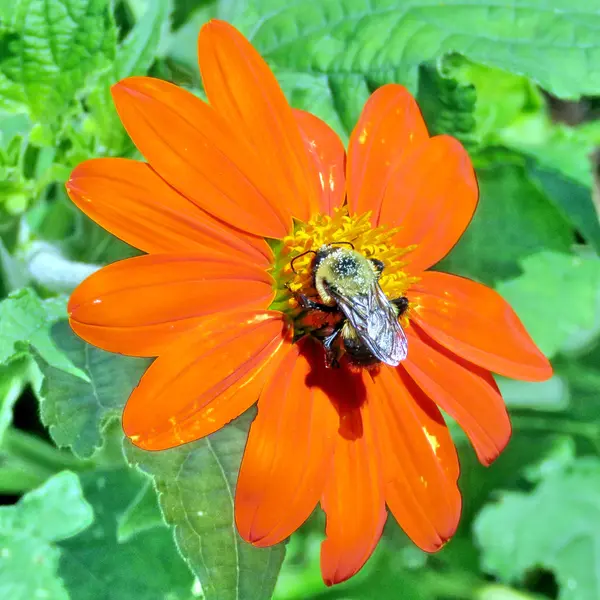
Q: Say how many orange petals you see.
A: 13